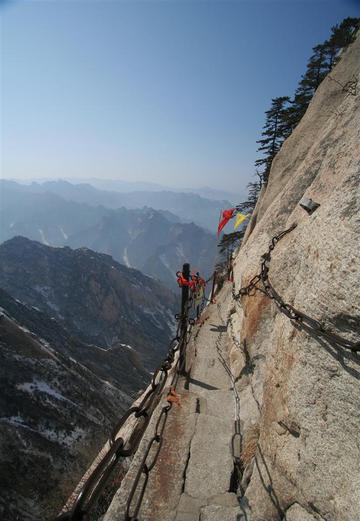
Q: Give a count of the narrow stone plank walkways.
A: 1